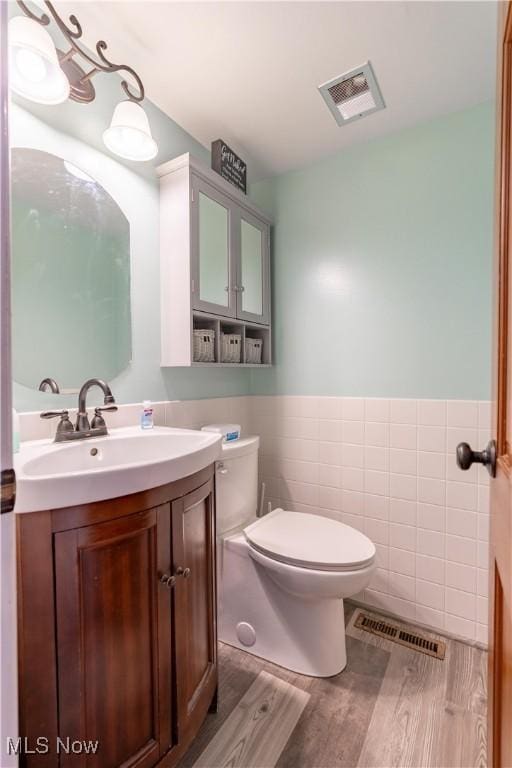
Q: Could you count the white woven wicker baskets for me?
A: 3